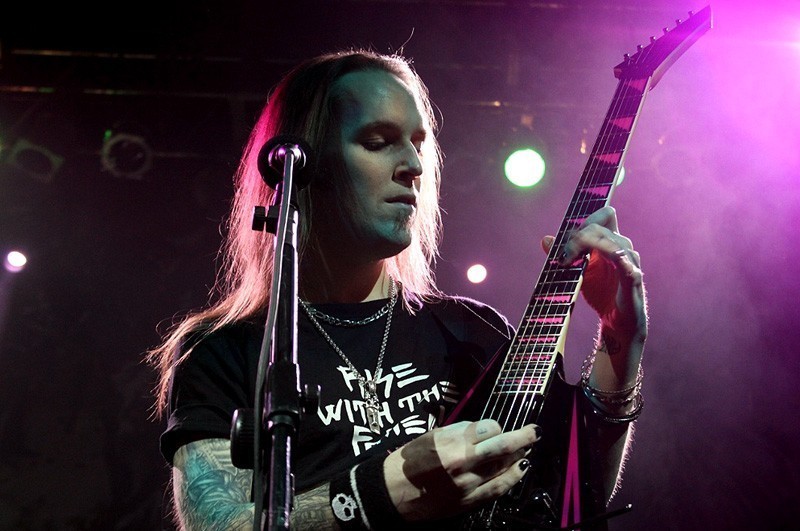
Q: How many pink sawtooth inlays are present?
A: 11